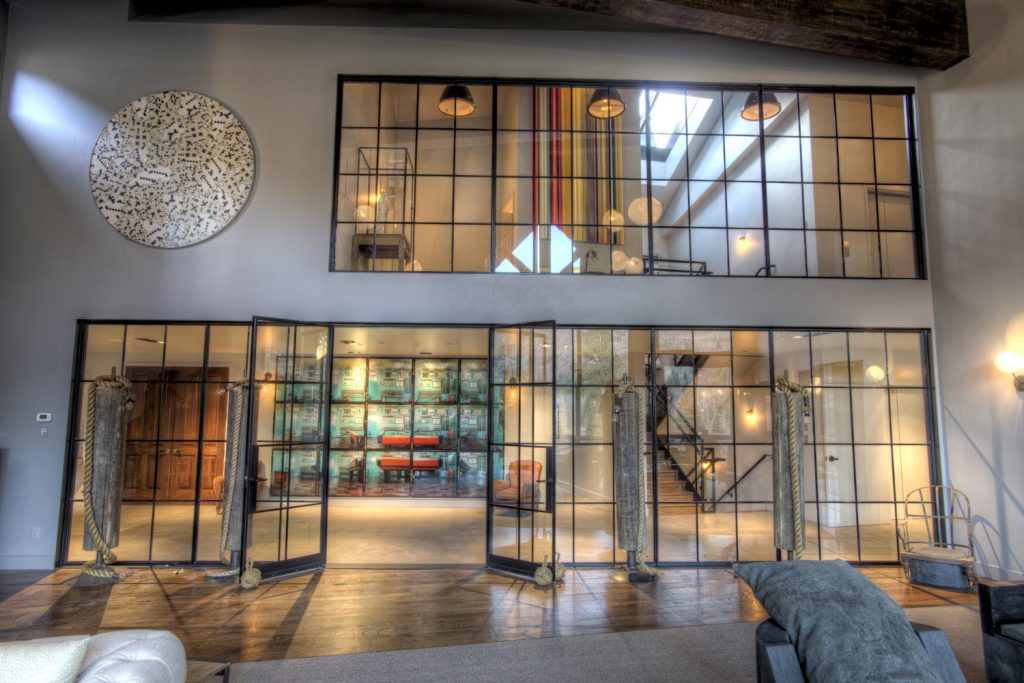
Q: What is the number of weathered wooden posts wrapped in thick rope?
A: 4